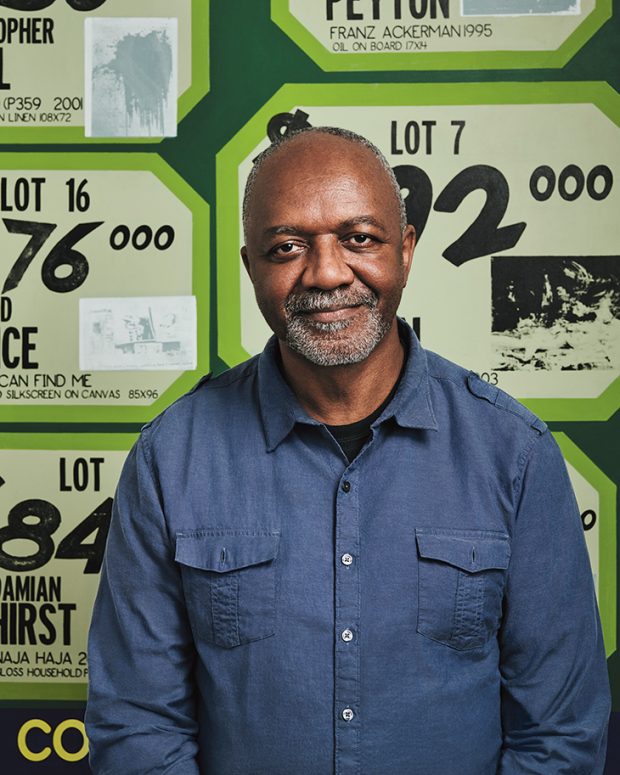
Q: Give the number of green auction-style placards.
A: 6